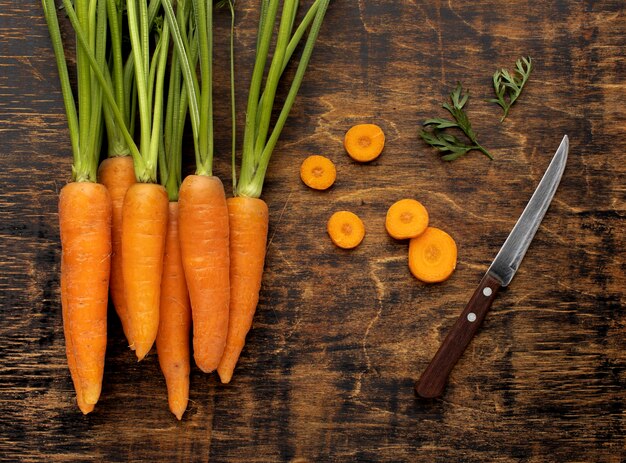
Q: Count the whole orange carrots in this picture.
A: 6